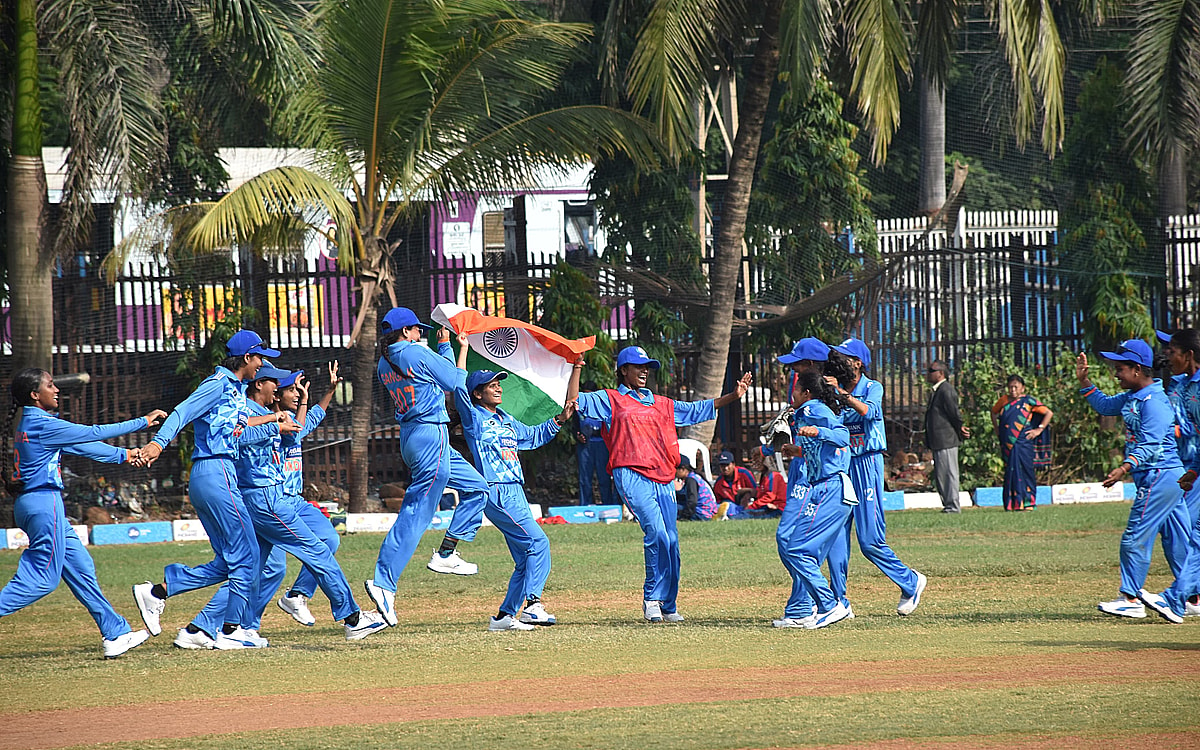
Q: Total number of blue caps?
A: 10